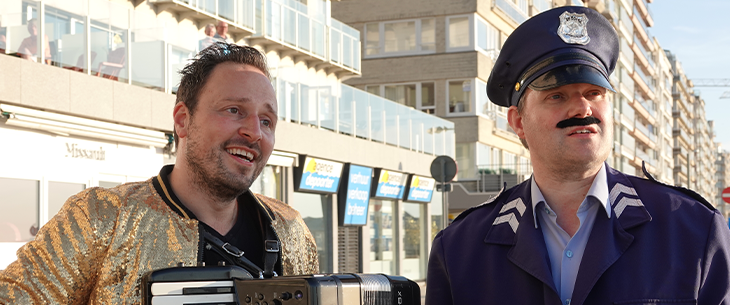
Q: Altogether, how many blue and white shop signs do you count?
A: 4